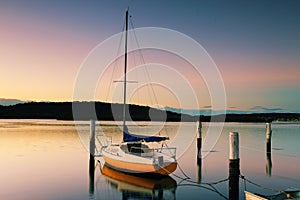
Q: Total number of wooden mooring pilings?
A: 4